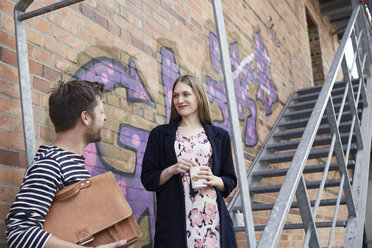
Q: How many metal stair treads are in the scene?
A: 12